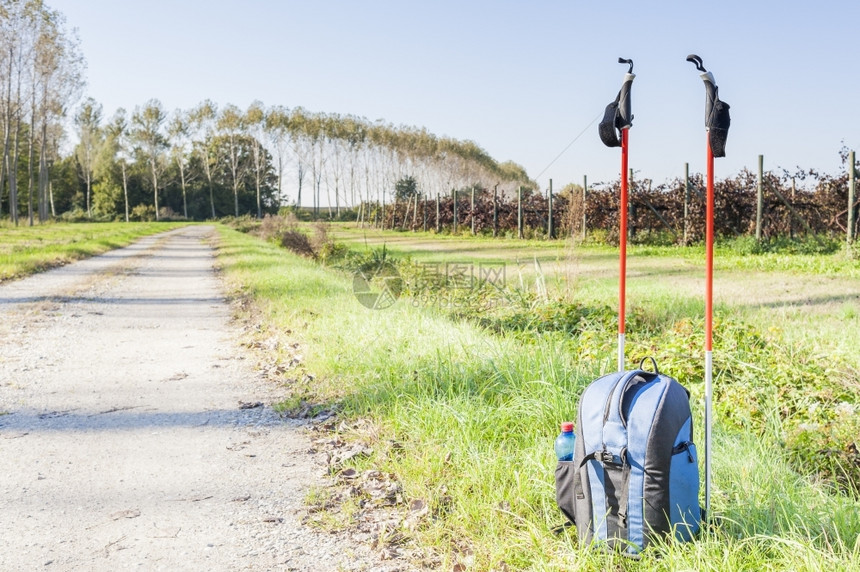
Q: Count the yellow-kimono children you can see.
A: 0